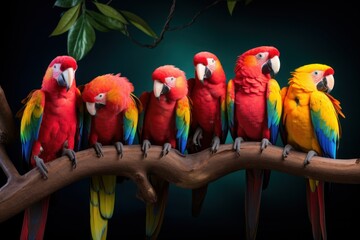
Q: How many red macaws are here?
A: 5